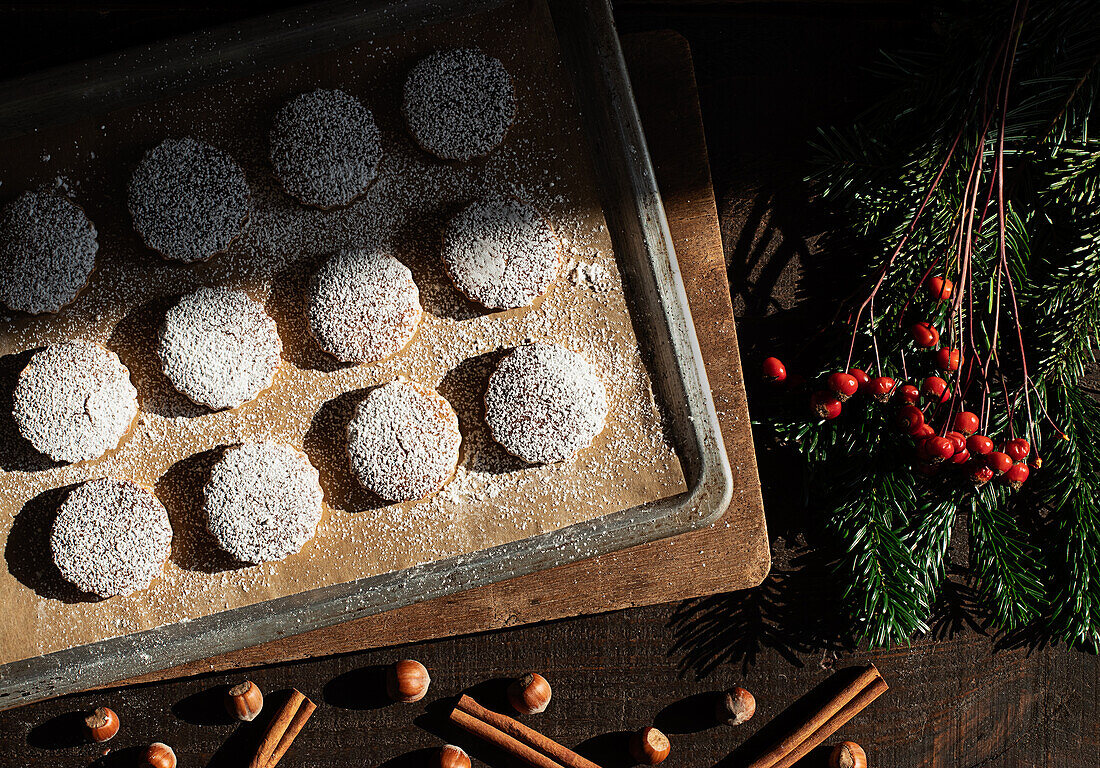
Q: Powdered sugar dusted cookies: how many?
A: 12